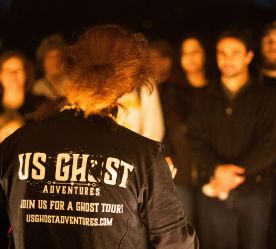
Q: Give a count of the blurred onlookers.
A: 6